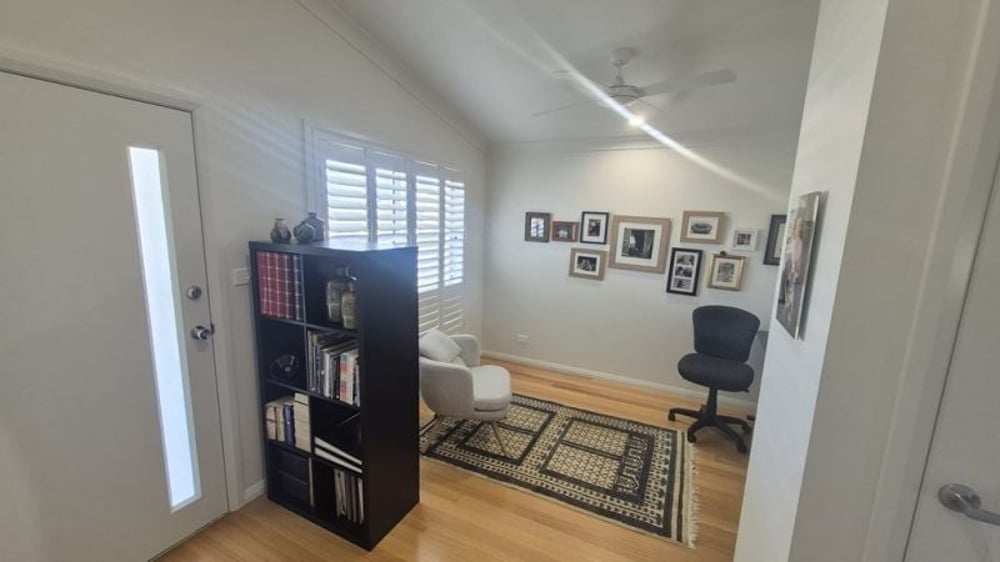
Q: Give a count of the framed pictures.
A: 11